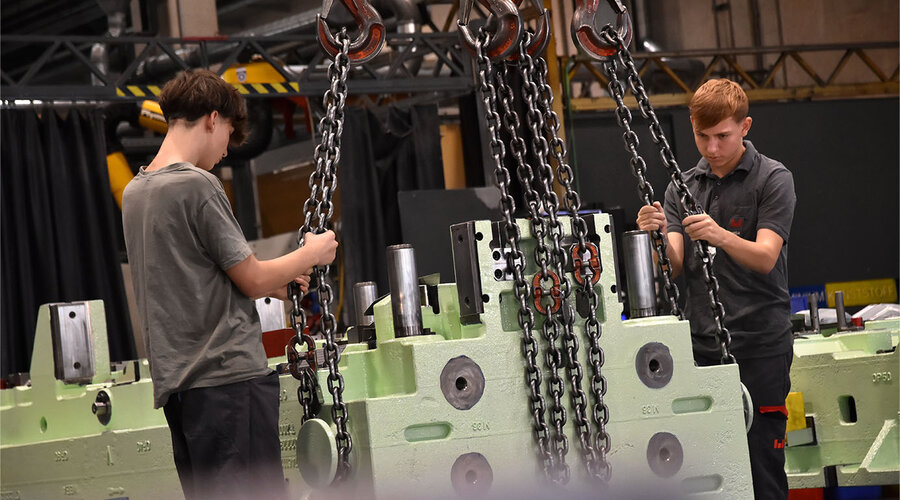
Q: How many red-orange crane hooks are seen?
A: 4